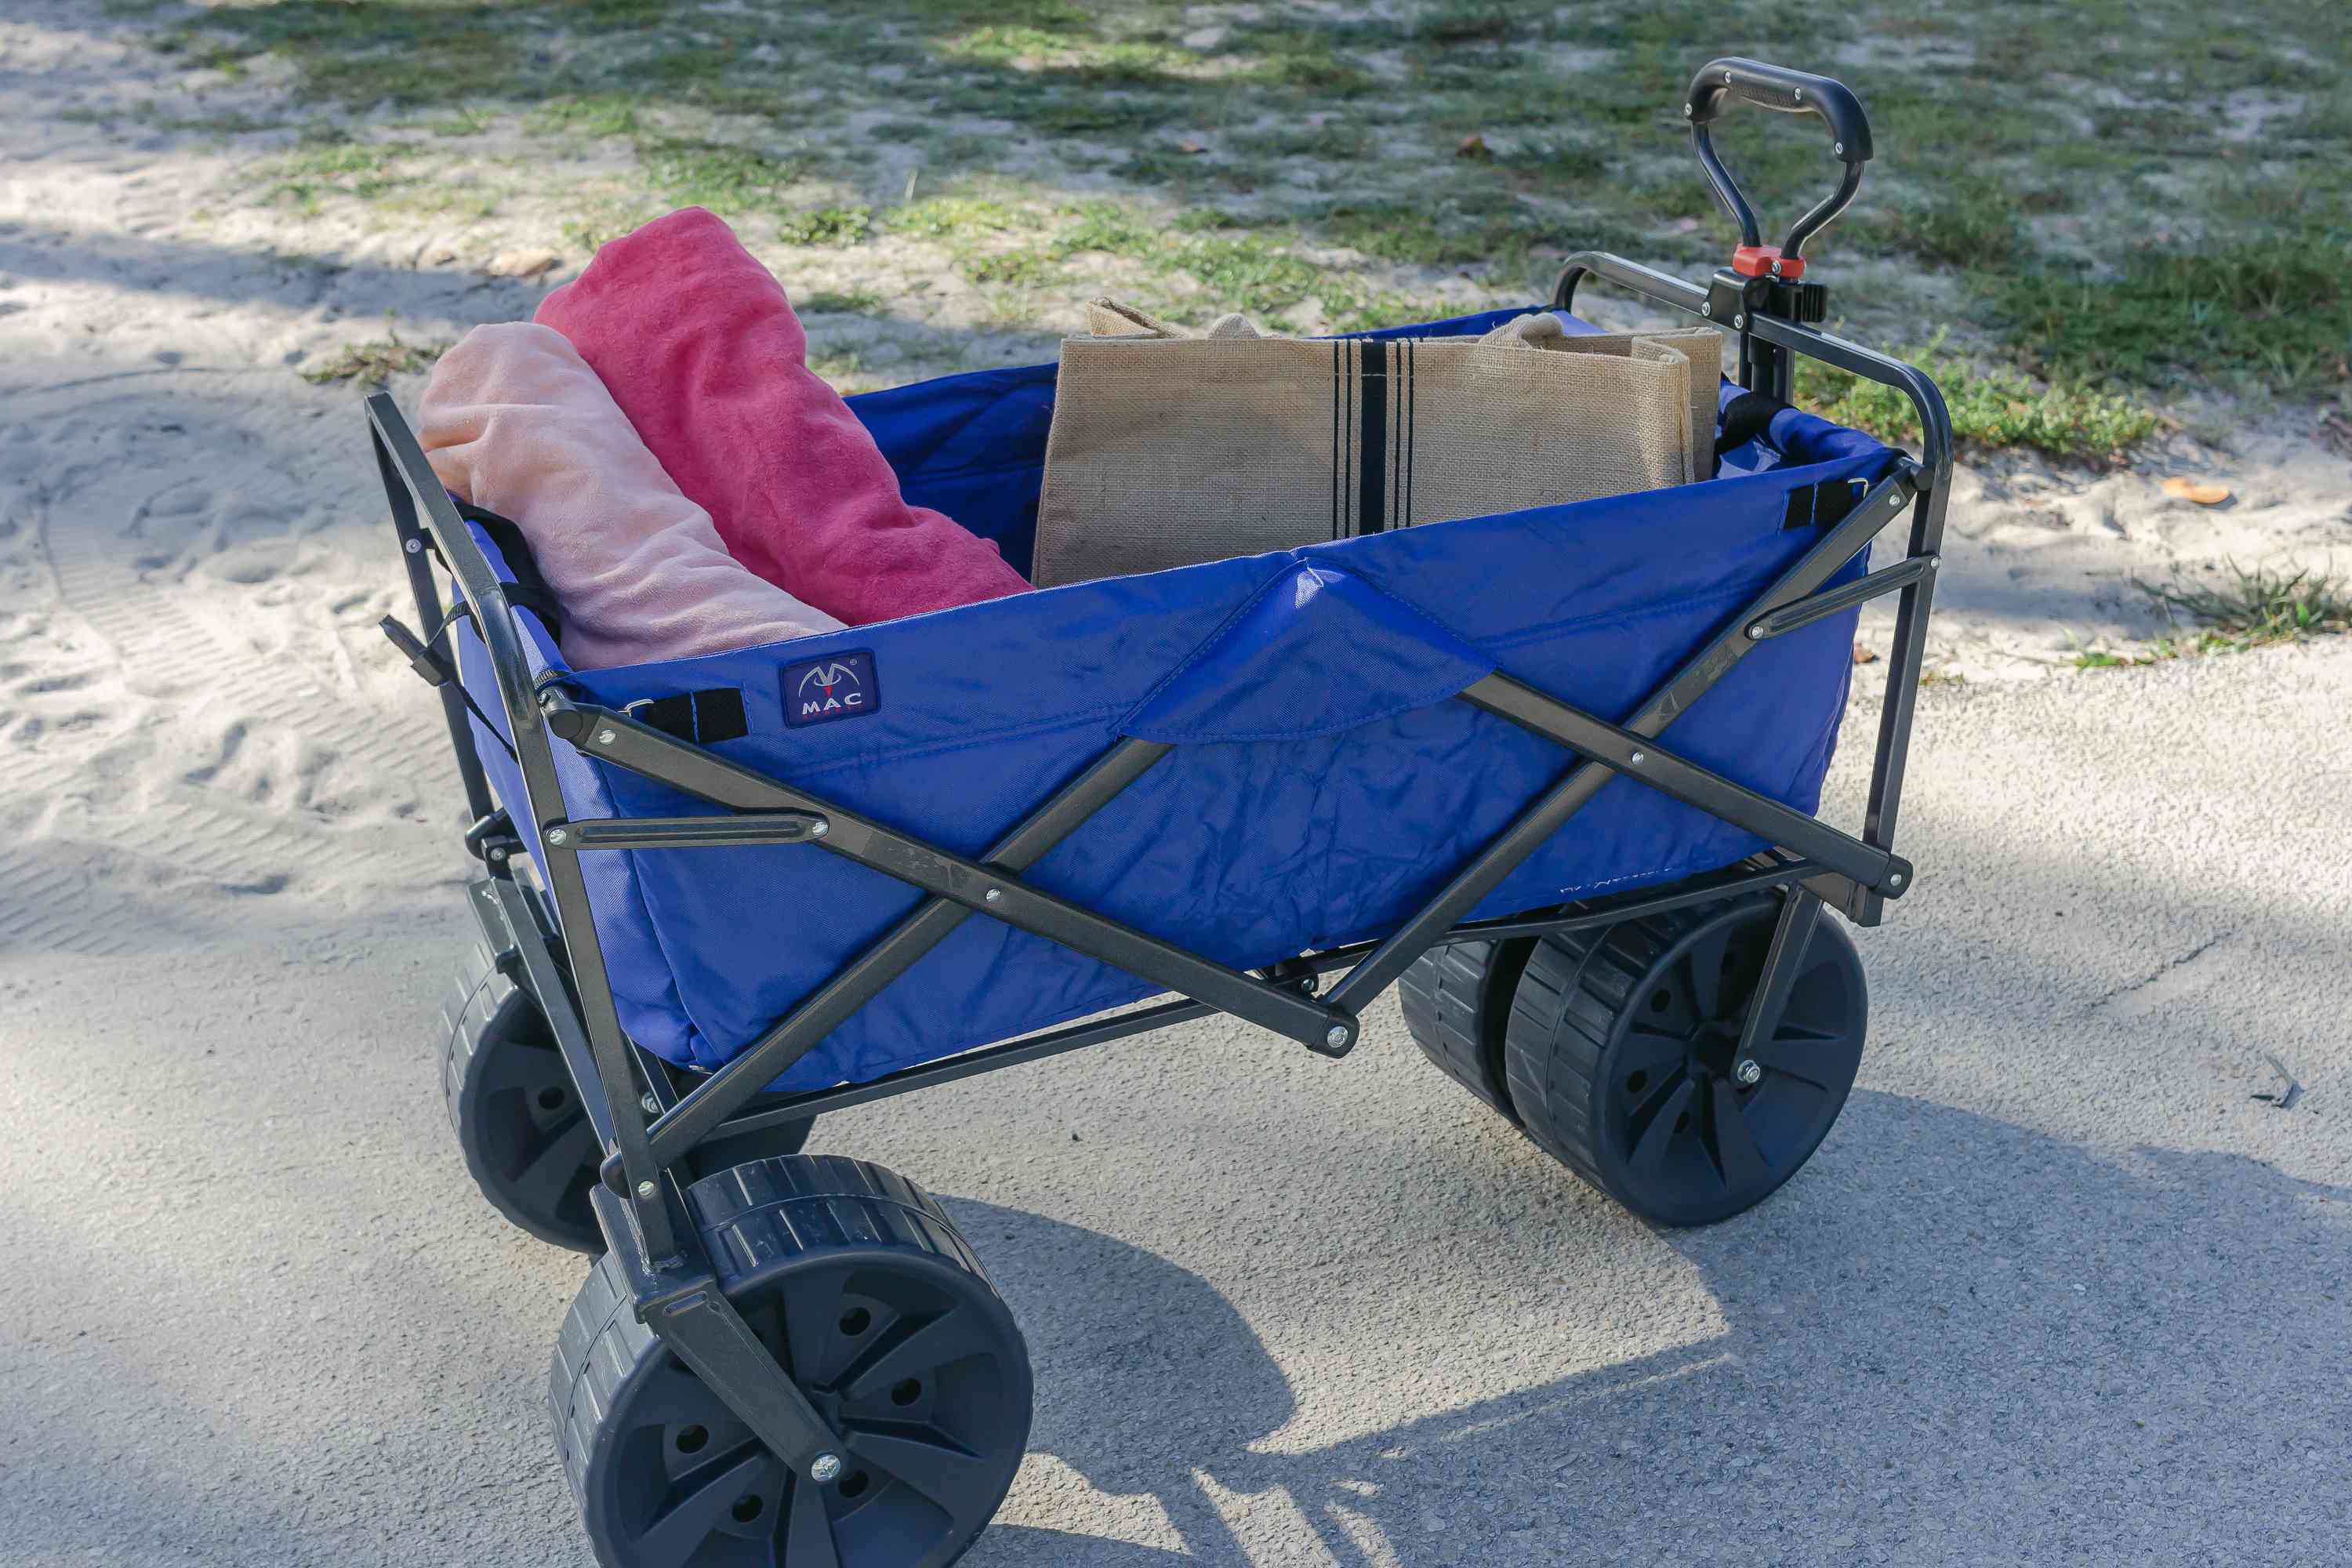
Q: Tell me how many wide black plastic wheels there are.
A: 4